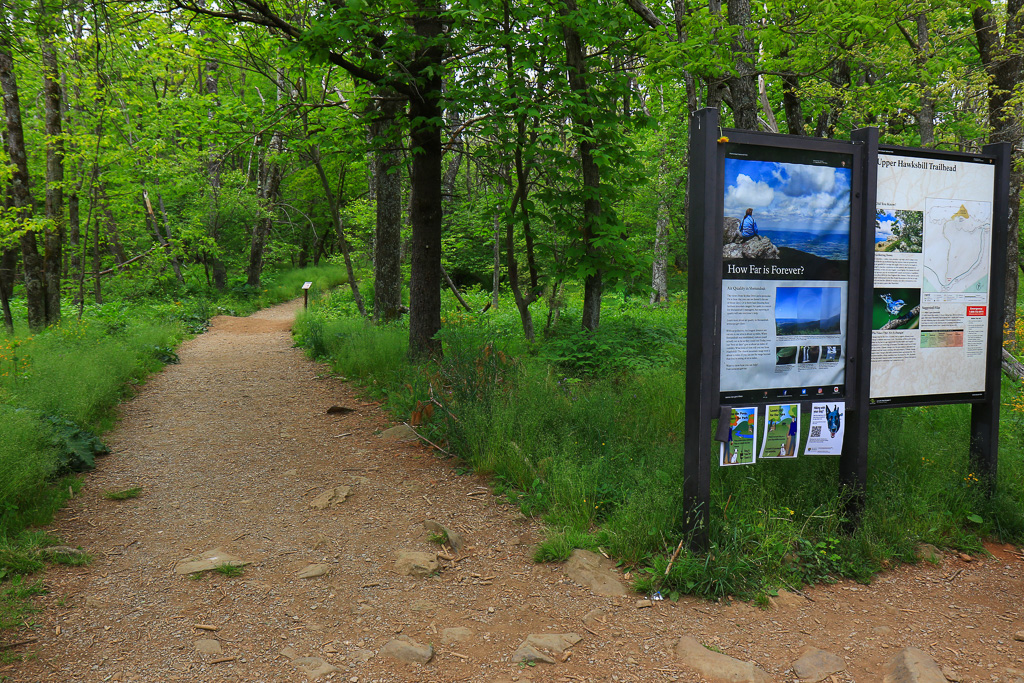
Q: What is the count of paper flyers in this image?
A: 3